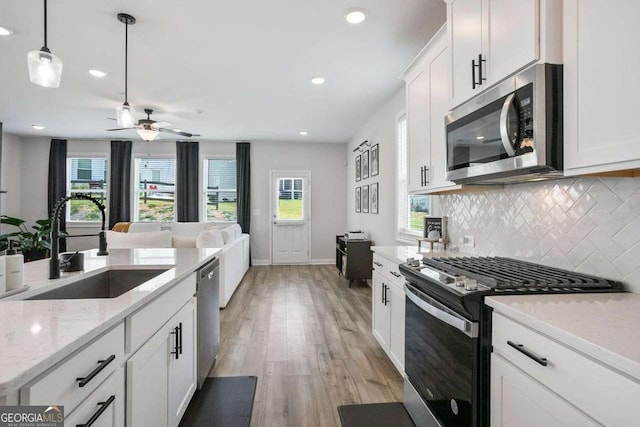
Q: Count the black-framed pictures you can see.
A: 6